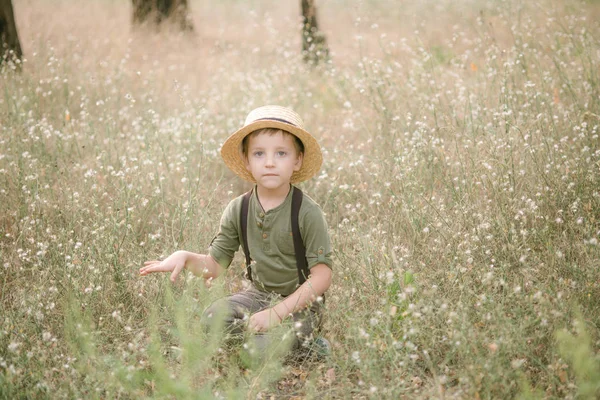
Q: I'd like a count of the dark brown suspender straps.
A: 2